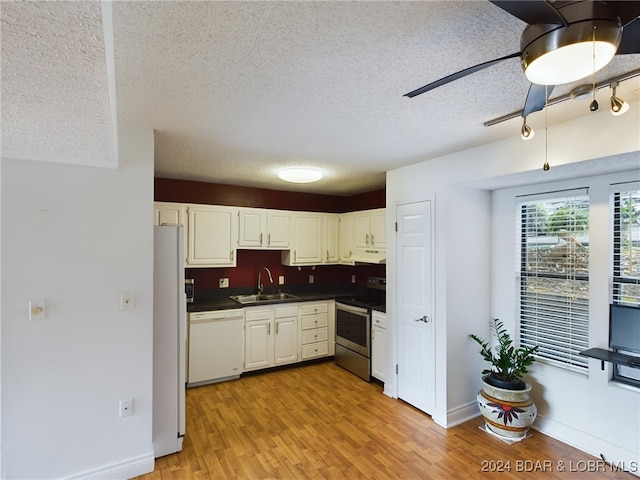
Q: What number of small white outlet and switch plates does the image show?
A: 7